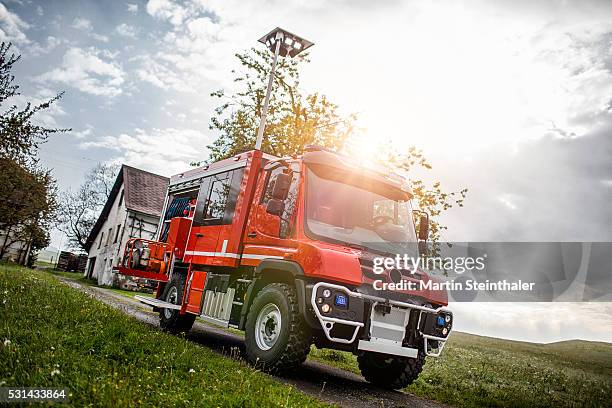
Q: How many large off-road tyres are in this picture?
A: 3